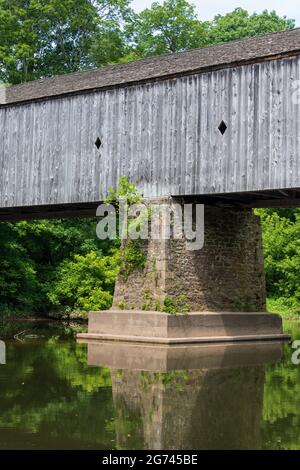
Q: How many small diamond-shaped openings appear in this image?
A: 2